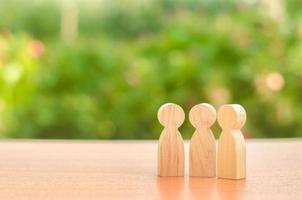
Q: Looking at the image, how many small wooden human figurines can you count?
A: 3